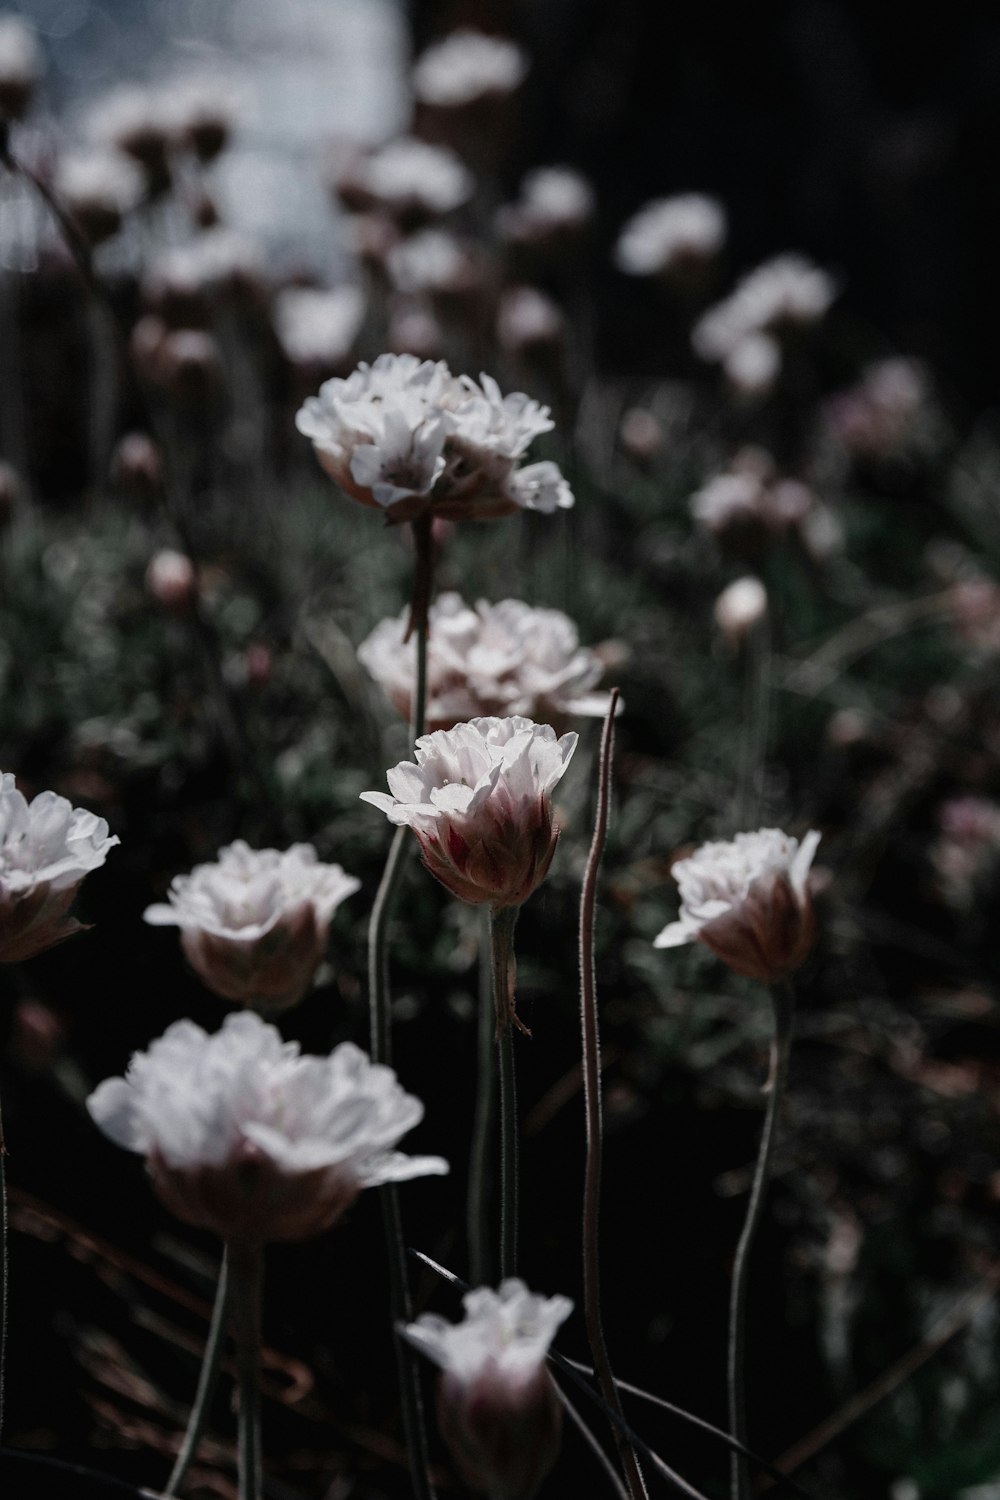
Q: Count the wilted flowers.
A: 0